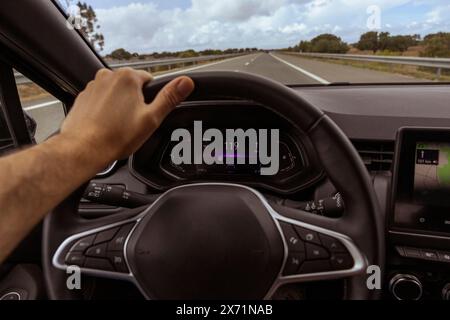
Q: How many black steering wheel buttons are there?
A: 14